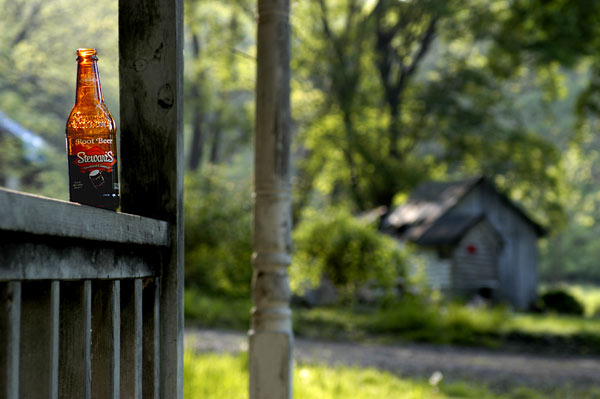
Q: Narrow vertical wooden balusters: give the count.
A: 6